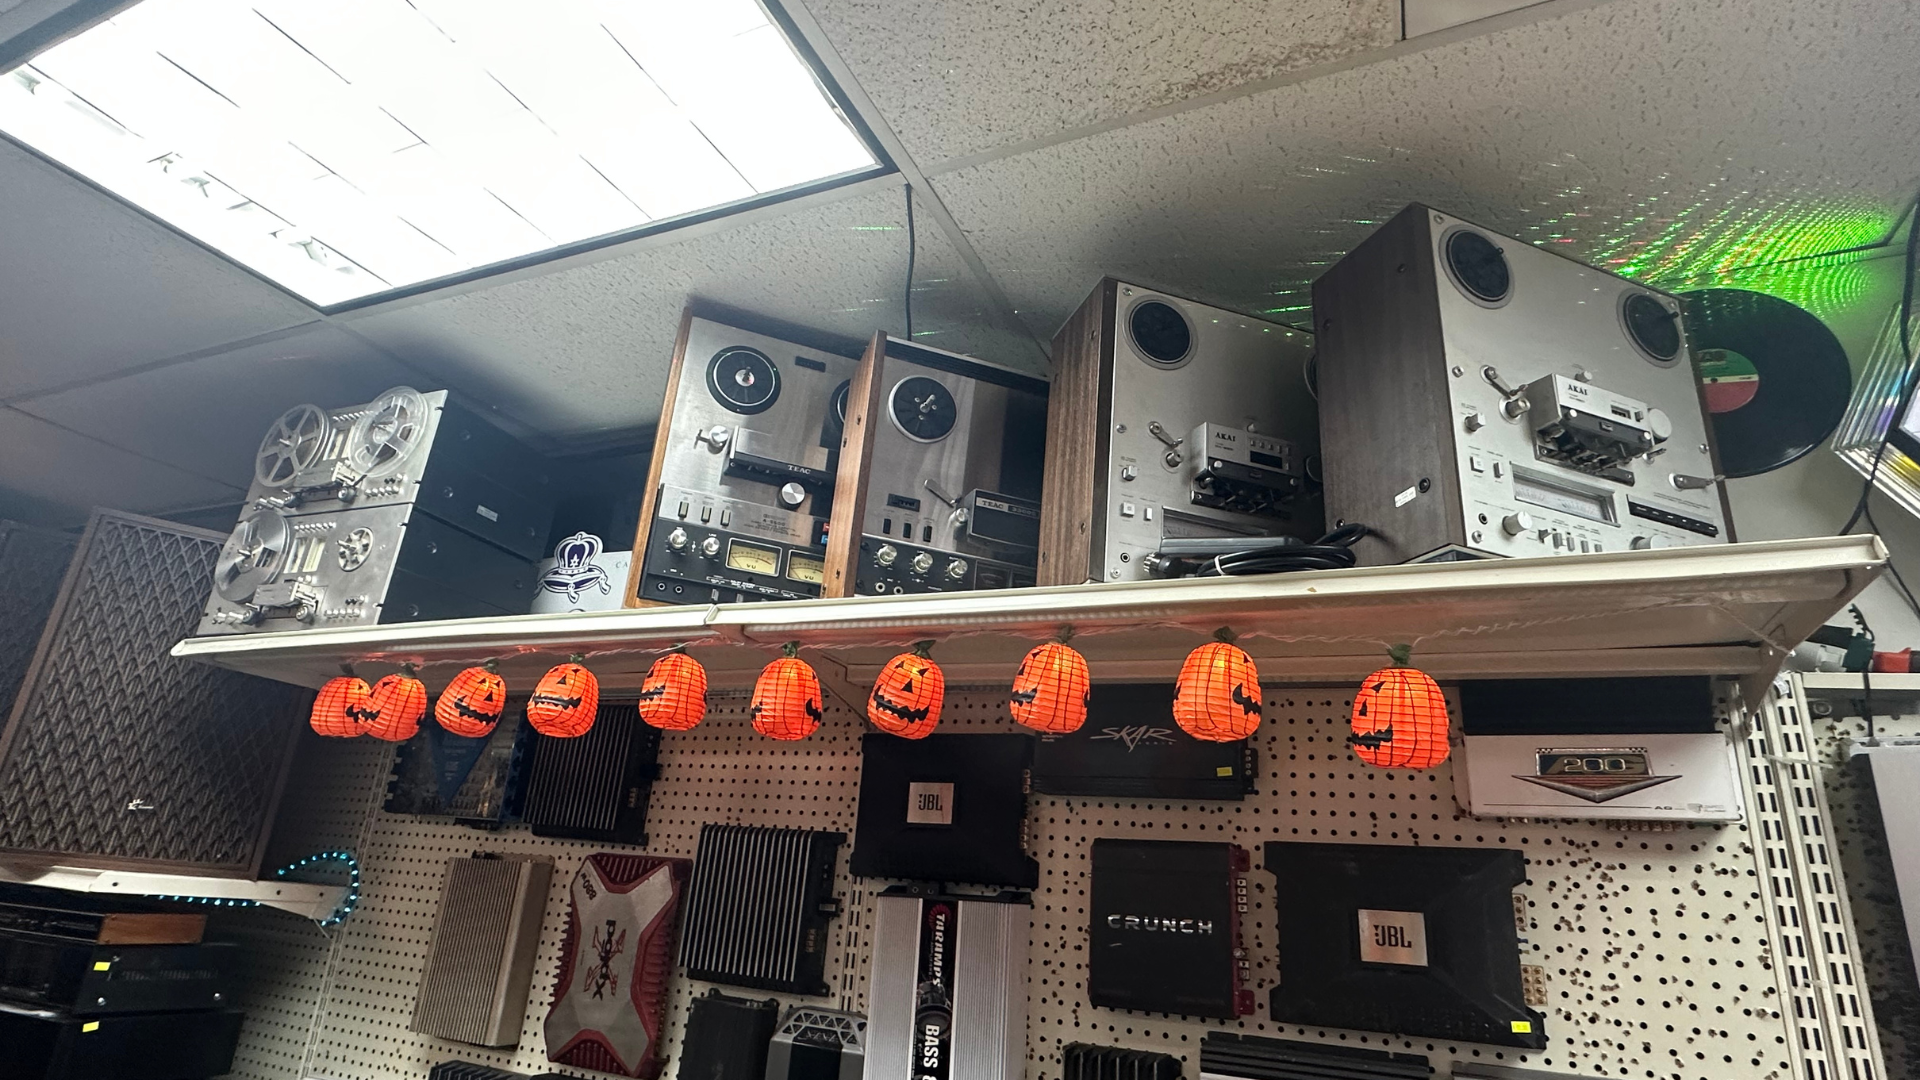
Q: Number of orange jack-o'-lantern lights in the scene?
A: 10